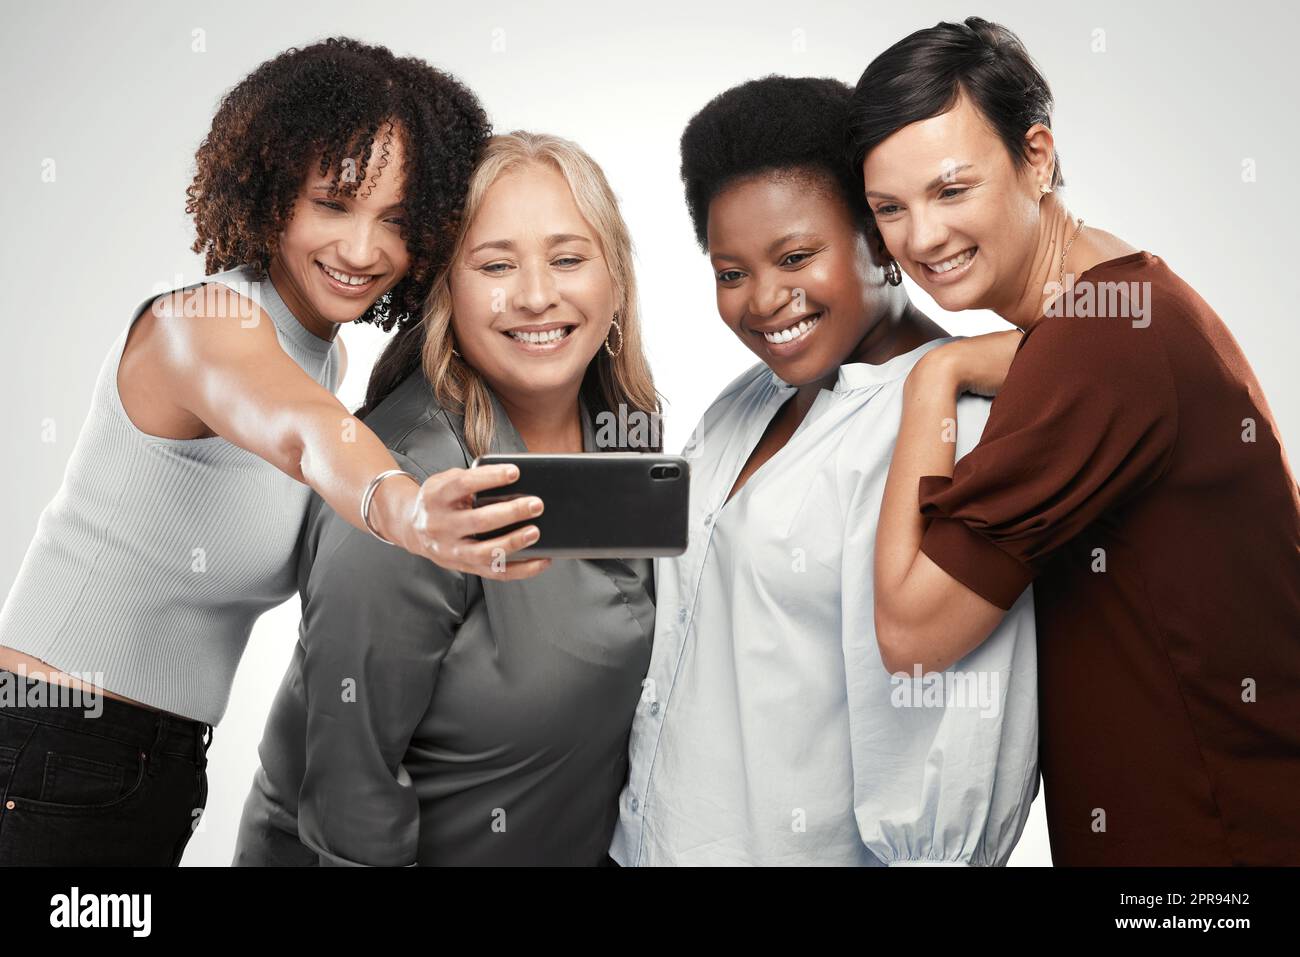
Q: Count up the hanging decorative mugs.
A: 0